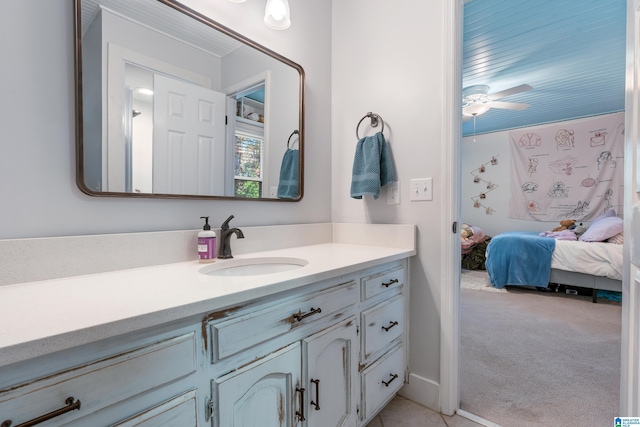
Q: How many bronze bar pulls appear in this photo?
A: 7